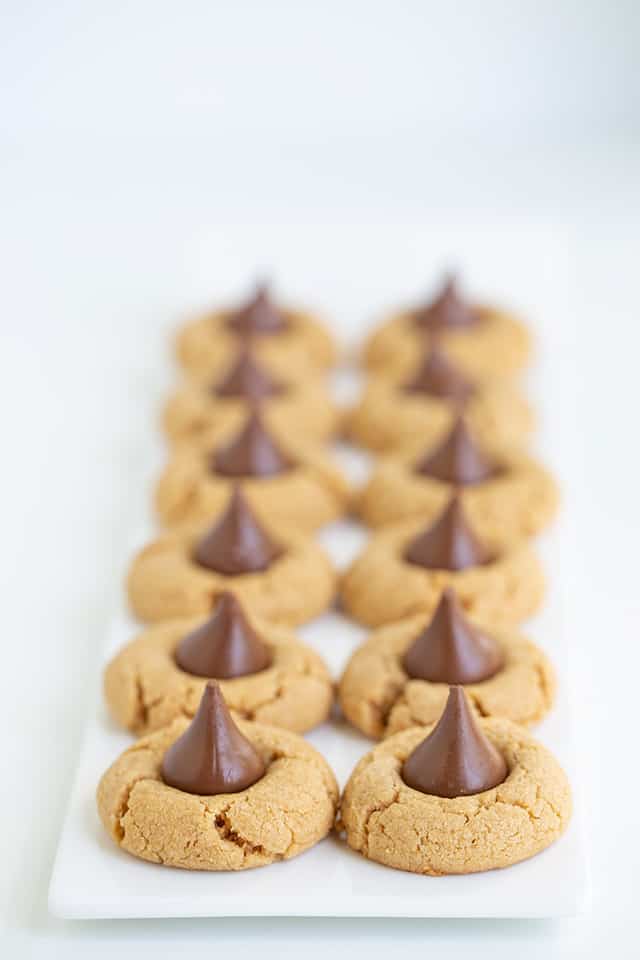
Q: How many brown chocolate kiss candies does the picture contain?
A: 12